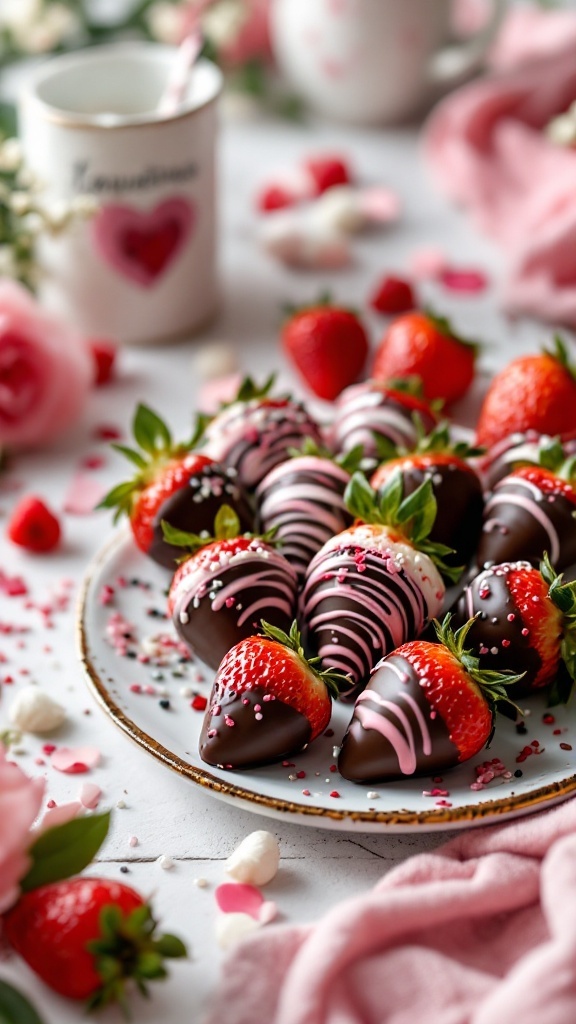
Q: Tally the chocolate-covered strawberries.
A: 12